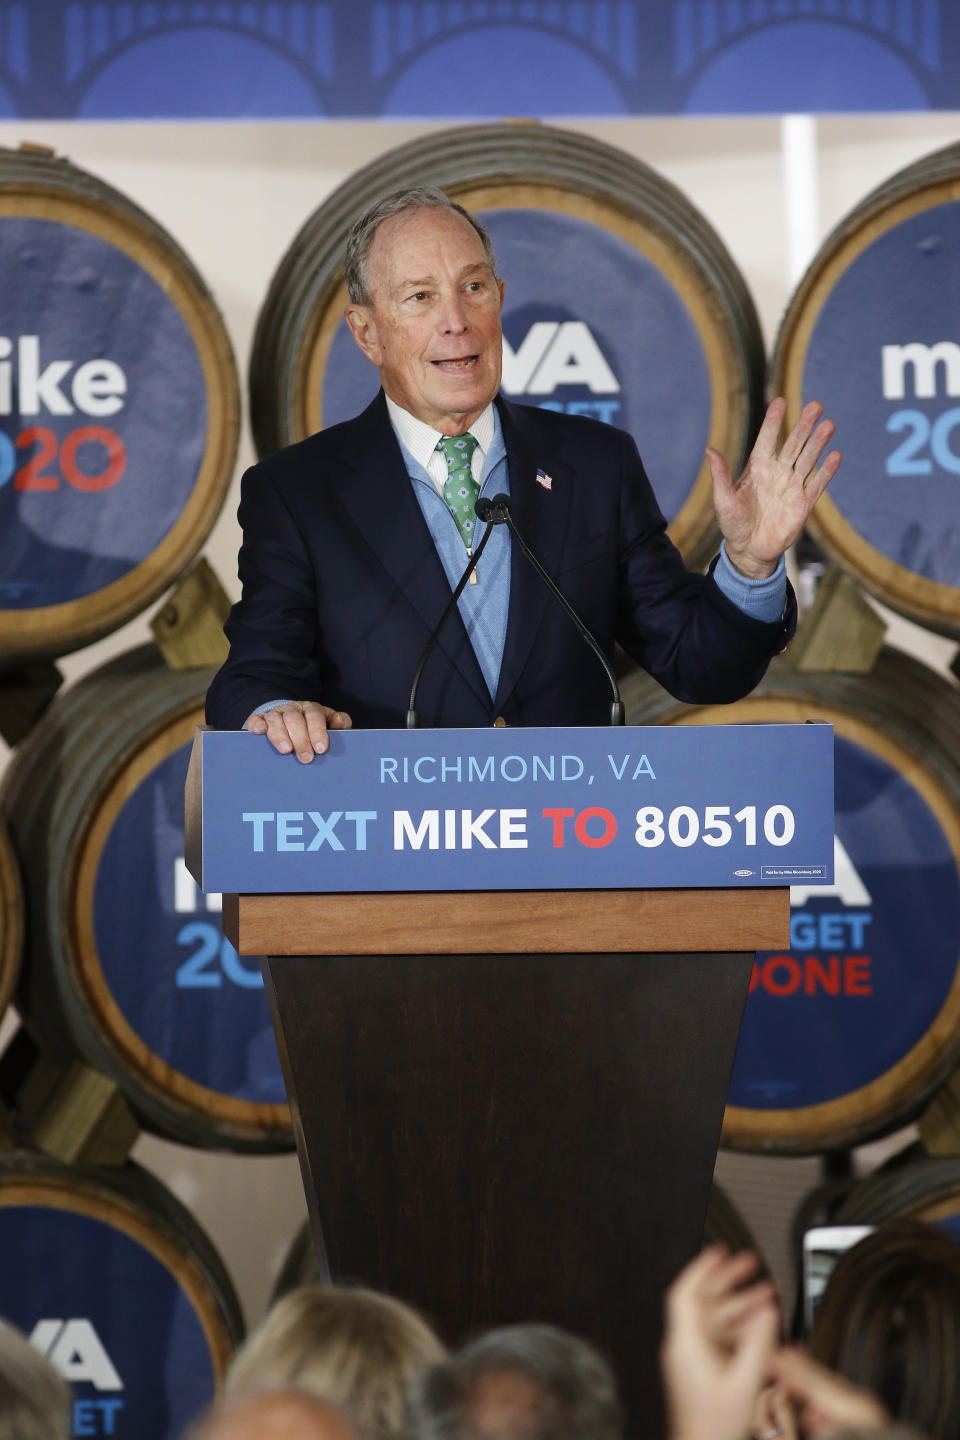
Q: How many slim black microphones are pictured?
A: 2